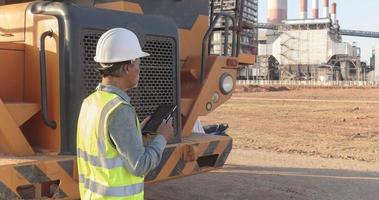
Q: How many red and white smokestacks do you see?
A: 5